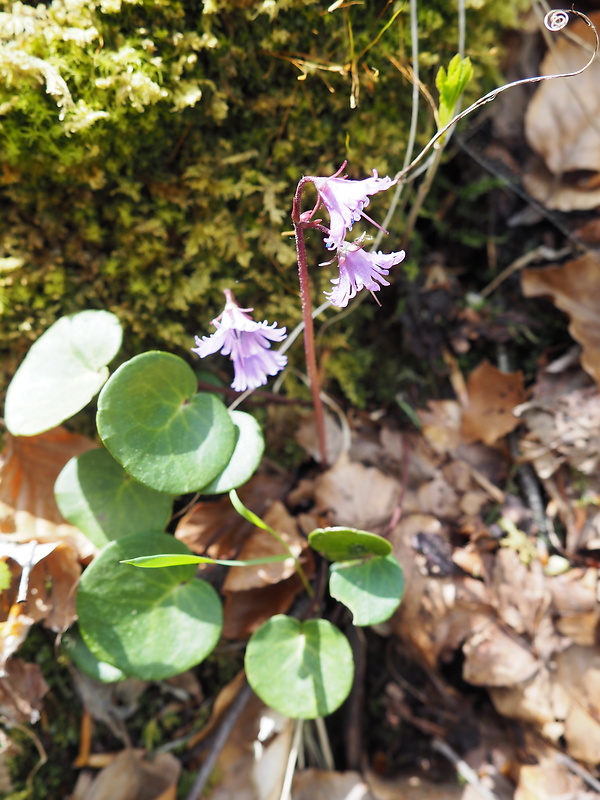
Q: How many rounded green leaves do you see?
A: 9